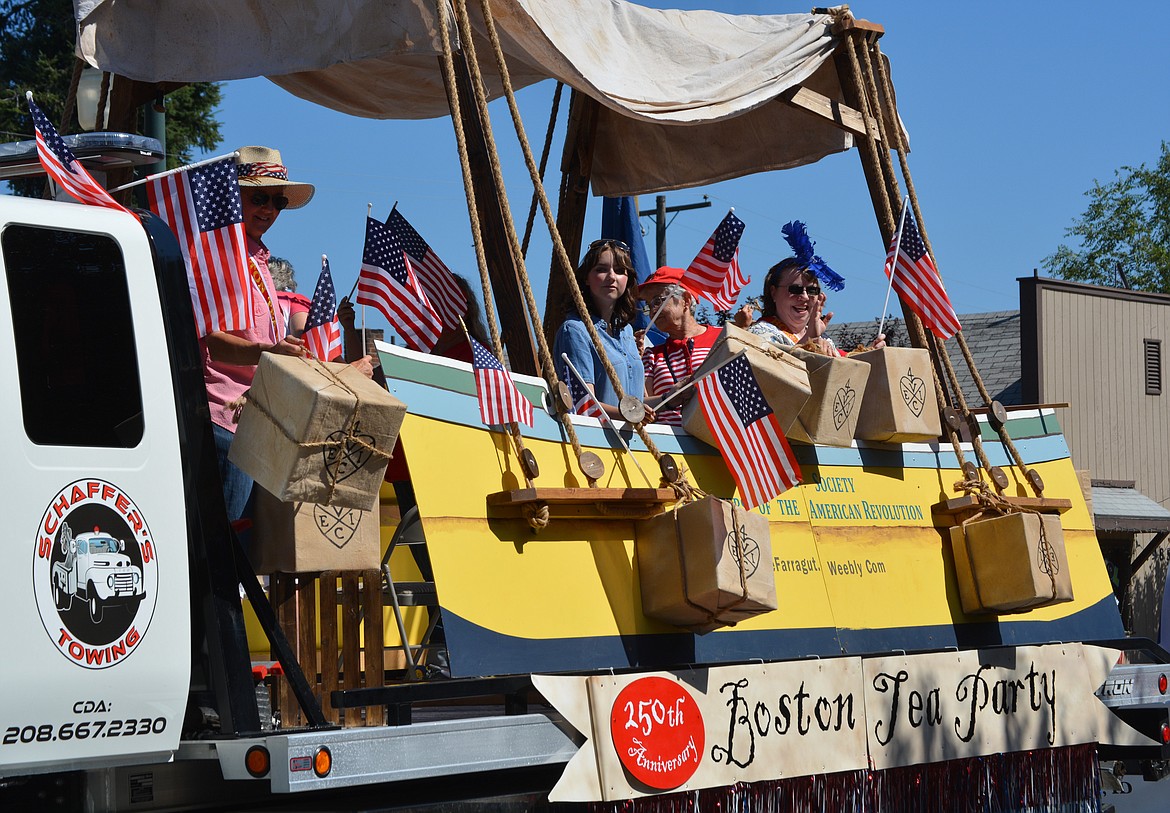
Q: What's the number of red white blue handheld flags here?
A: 10